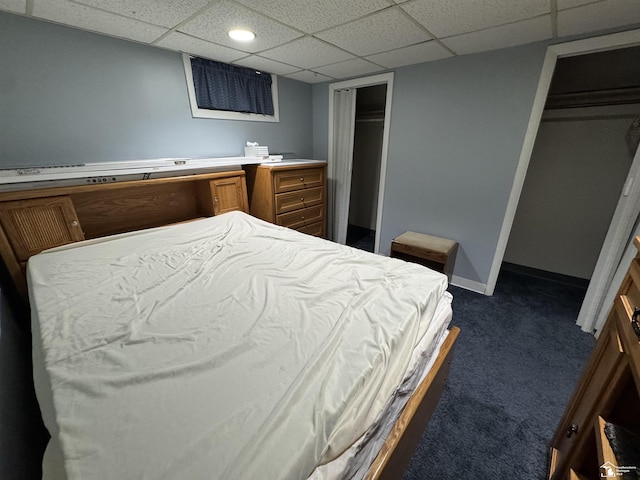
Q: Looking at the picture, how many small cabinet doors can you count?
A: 2